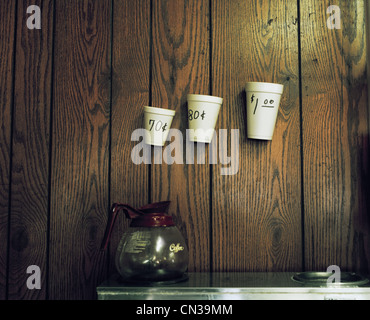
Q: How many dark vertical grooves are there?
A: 6